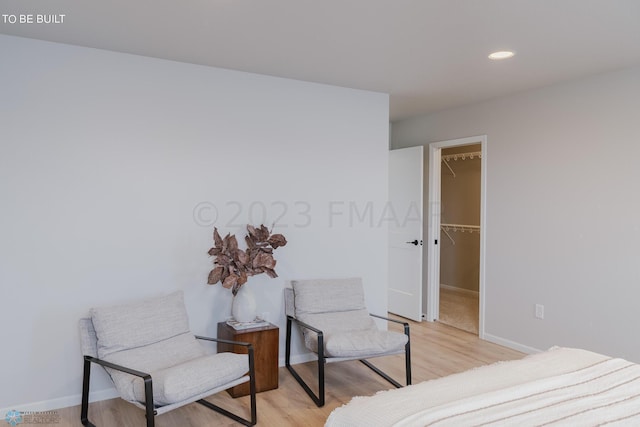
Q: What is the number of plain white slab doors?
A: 1